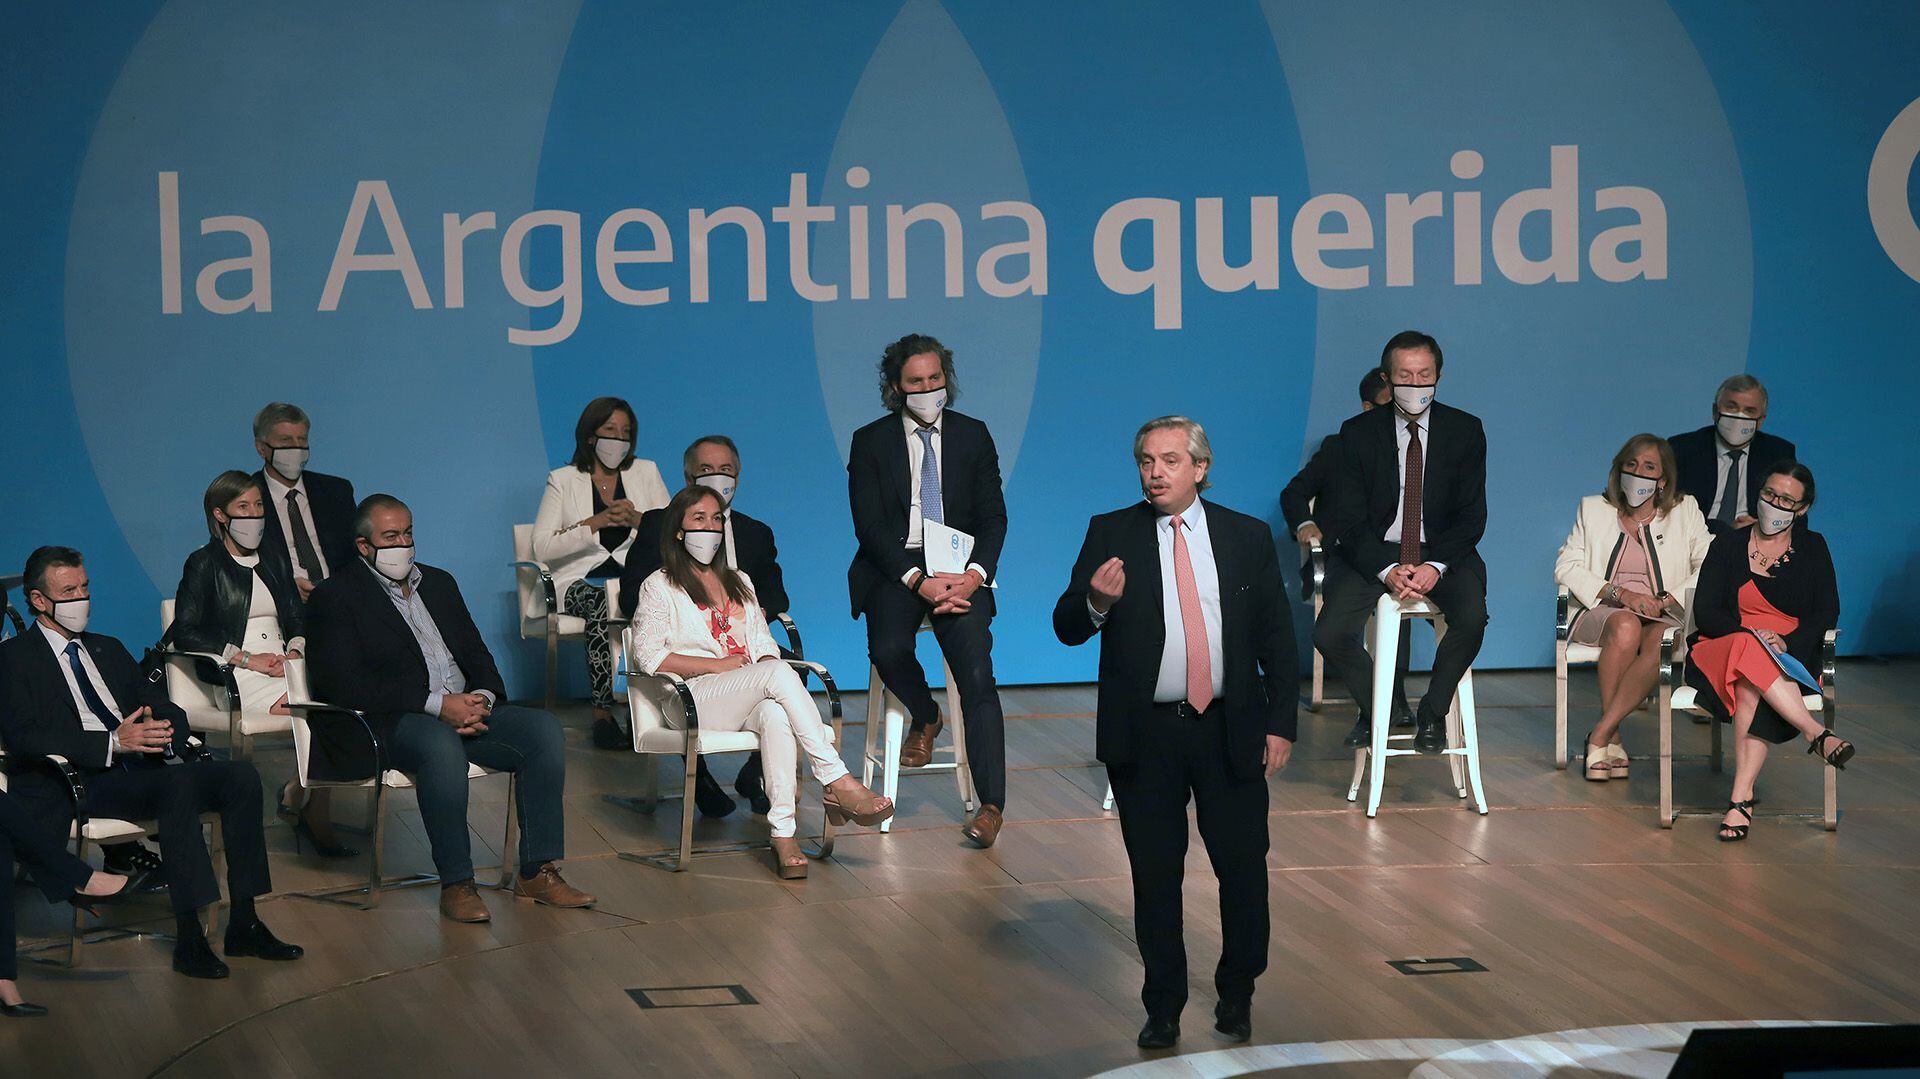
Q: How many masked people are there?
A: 12